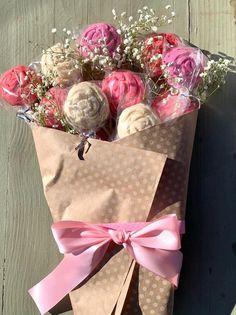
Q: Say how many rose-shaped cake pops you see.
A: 10